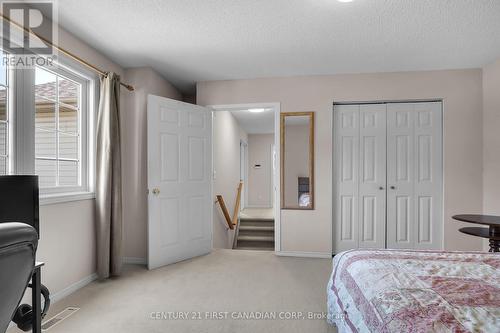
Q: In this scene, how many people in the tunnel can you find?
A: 0